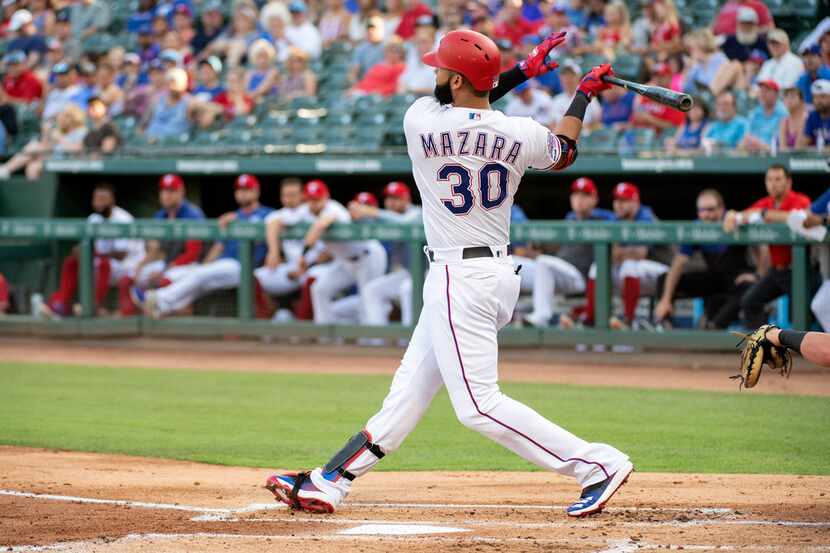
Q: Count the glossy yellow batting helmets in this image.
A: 0